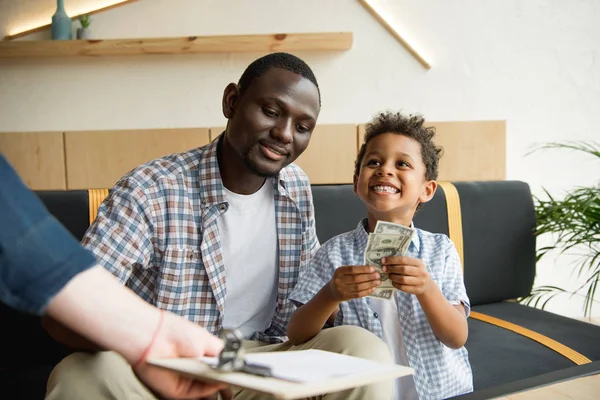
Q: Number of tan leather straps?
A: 3